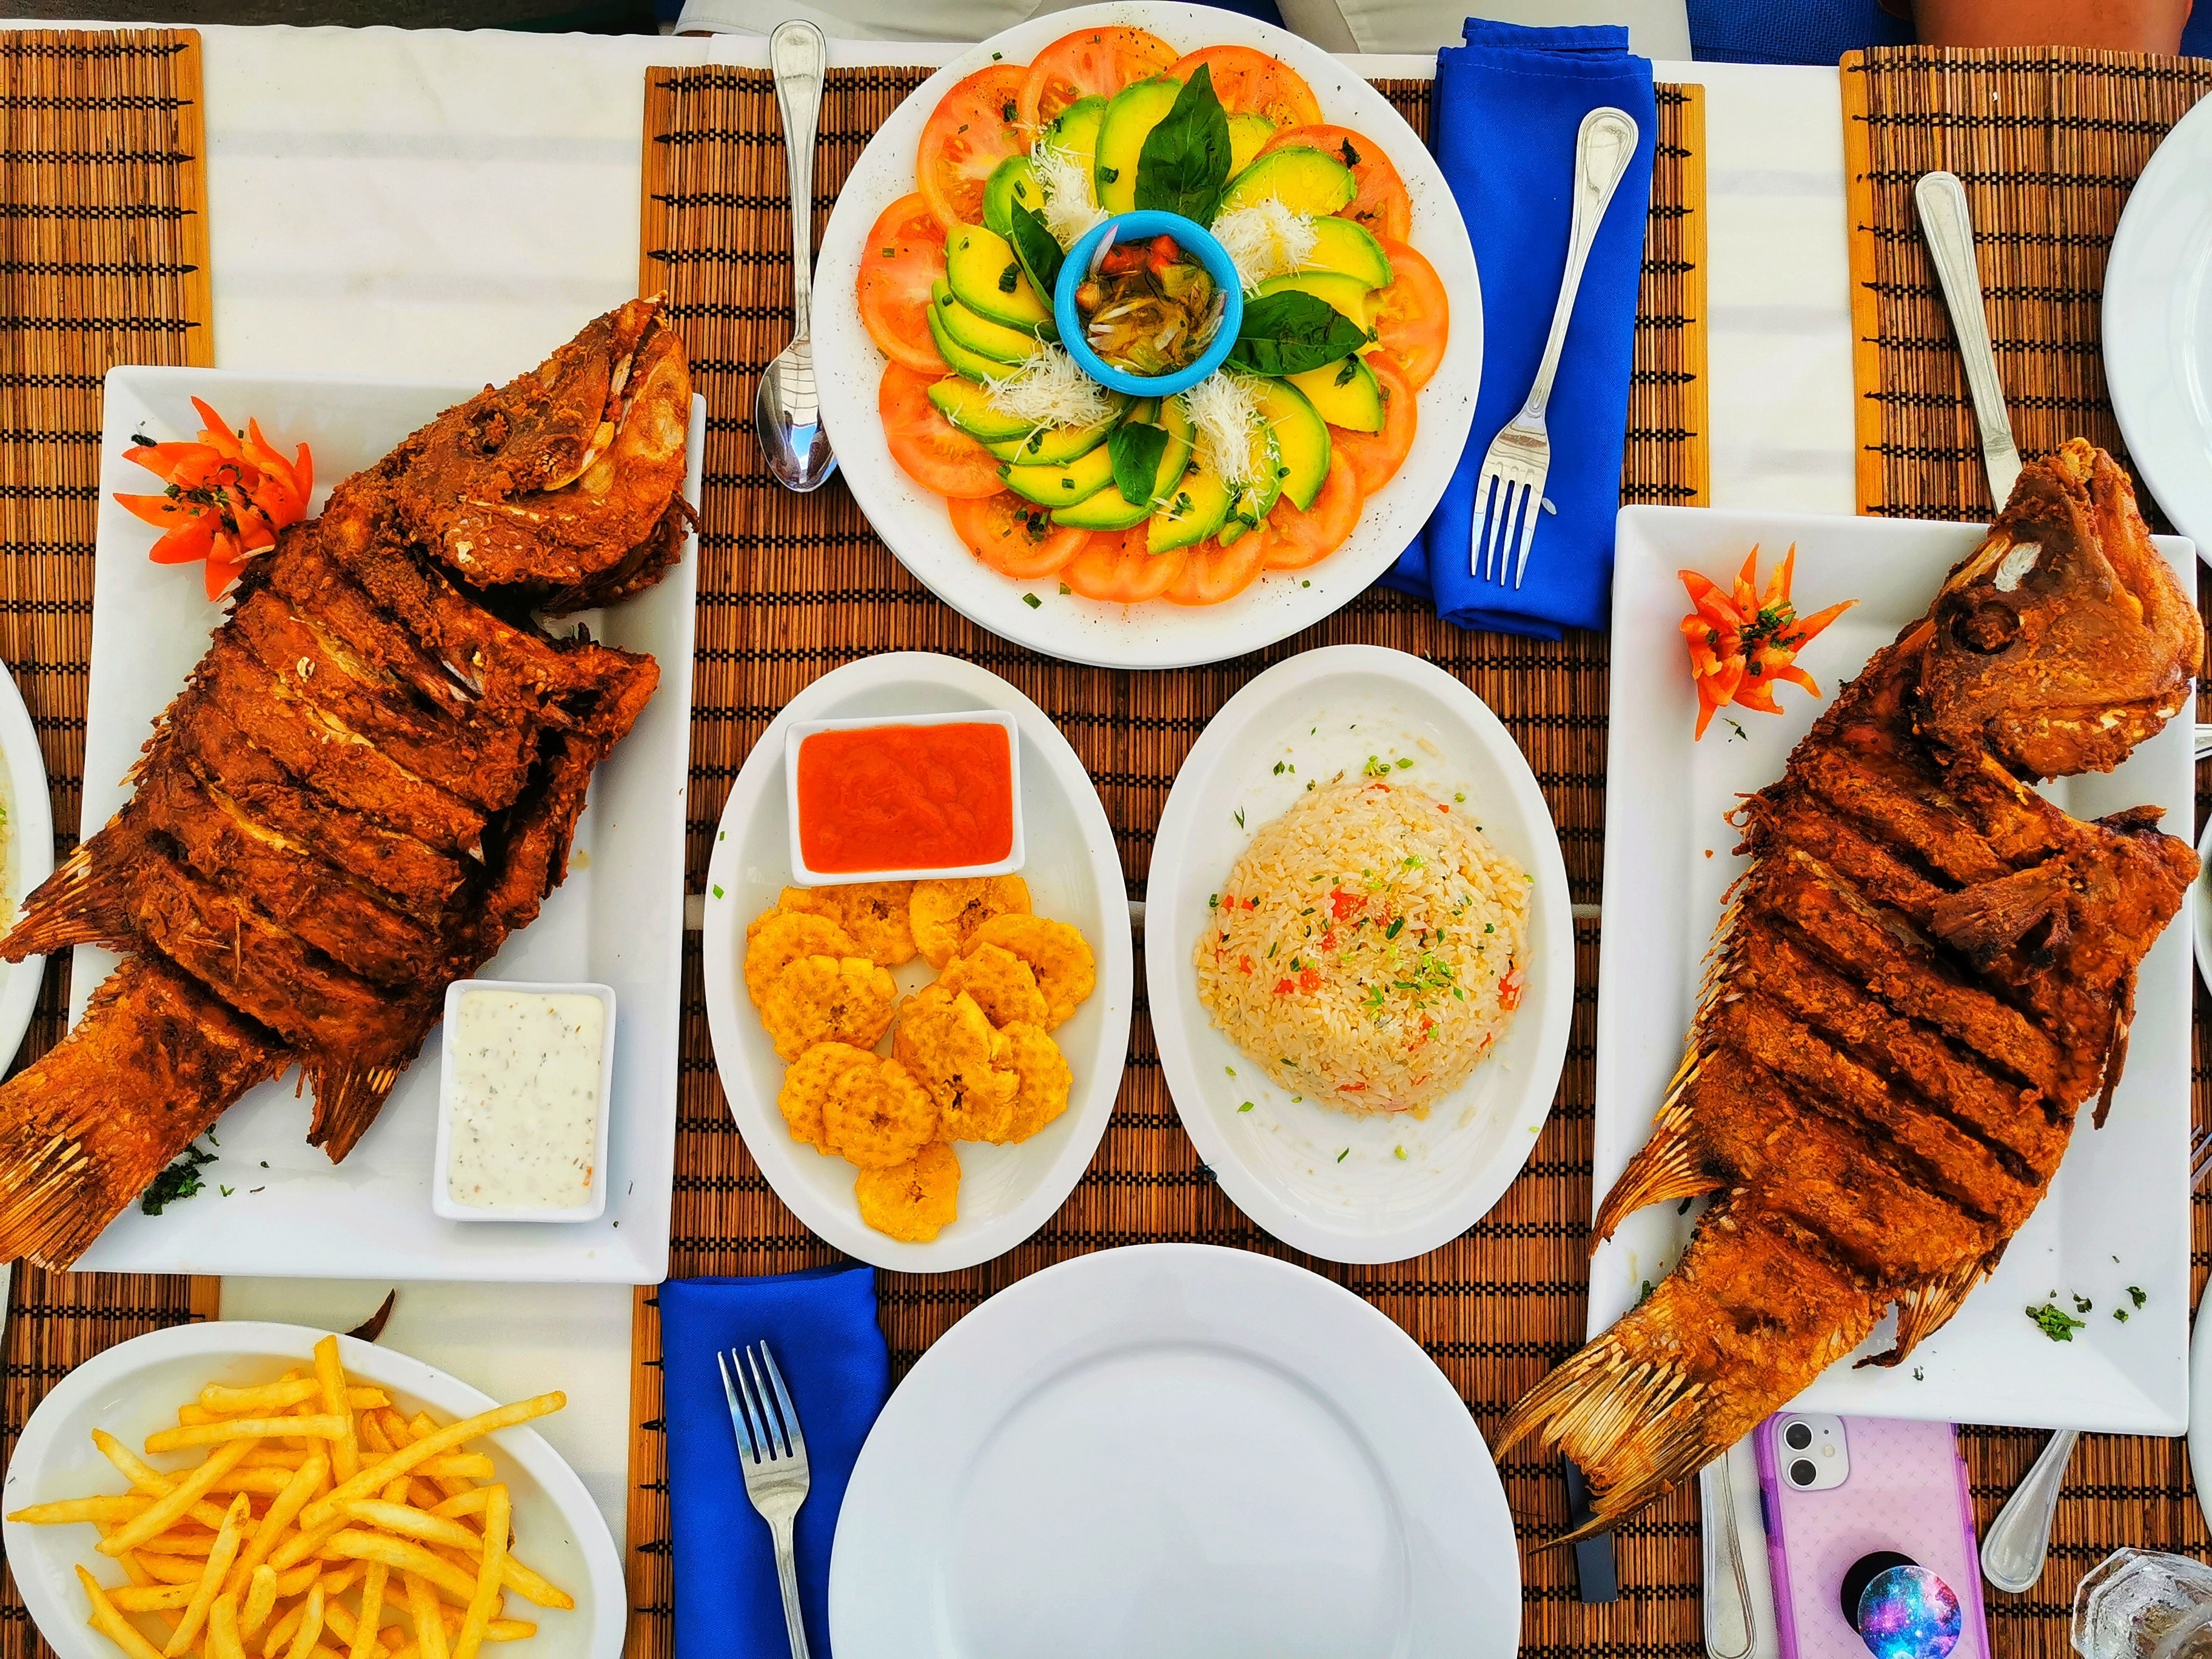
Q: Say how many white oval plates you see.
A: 3